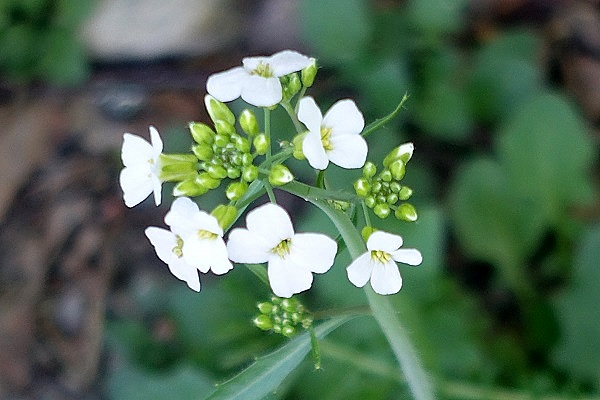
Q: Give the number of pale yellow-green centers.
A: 6